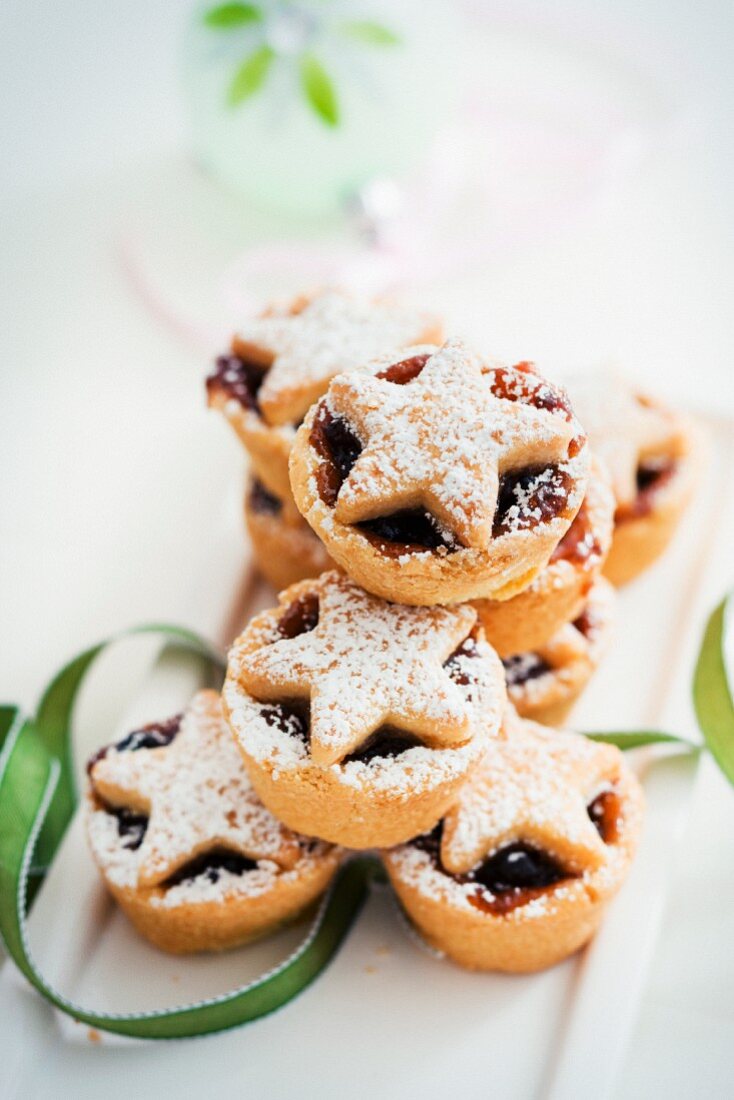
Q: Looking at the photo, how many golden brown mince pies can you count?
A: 9